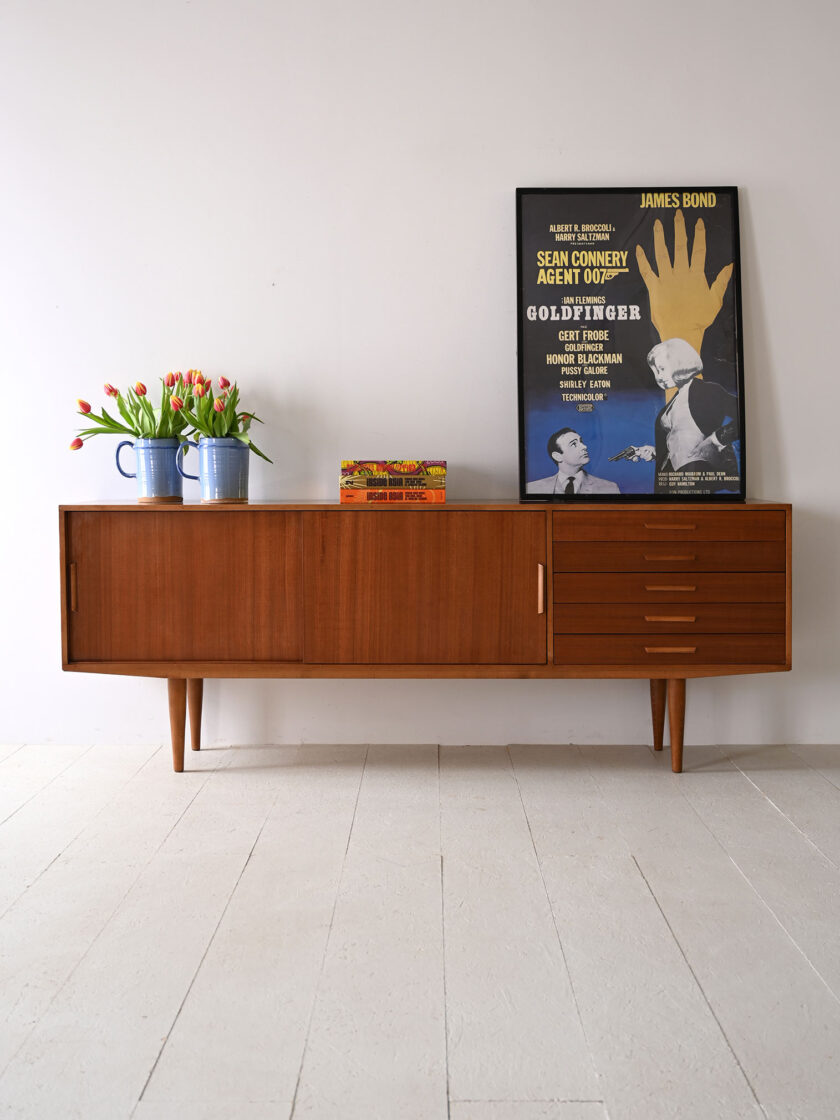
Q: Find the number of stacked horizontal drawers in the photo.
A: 5